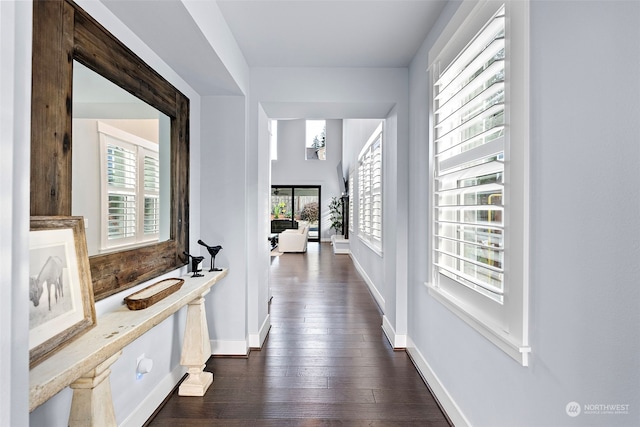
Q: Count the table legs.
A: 2